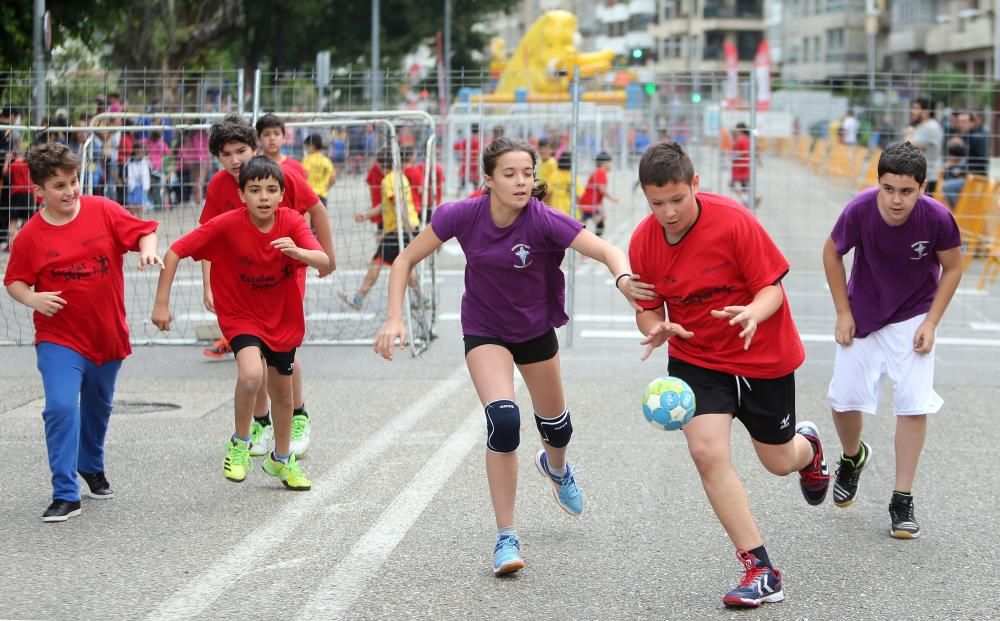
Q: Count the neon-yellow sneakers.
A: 2